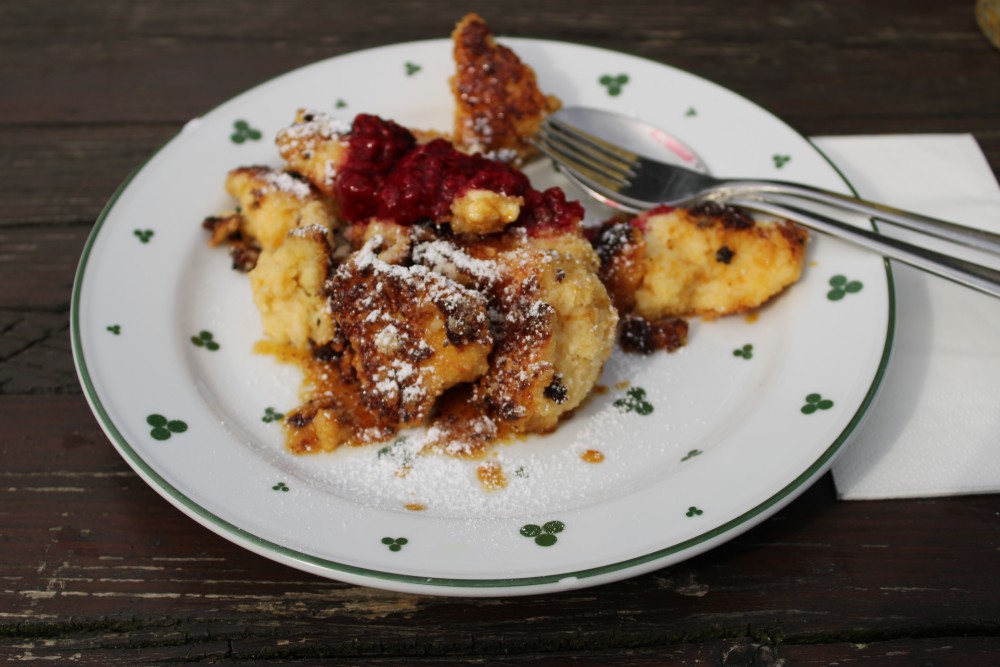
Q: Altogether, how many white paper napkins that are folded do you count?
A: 1